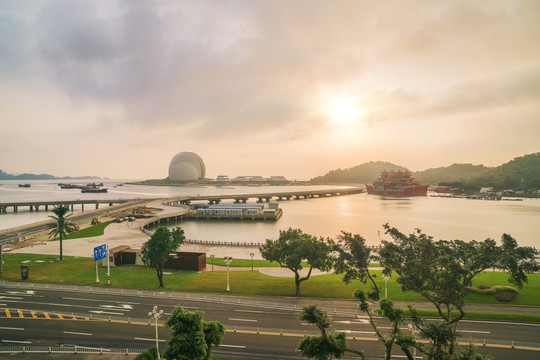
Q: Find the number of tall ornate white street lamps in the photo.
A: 4